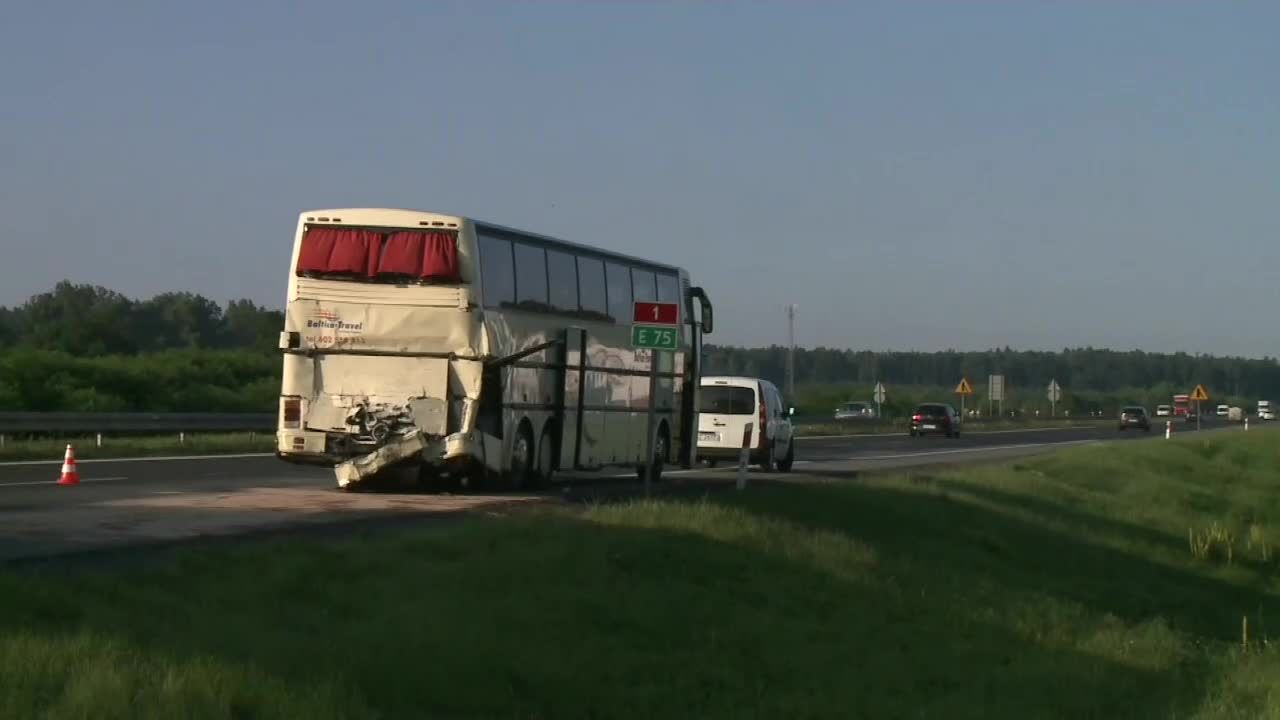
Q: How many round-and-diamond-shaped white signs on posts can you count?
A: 2